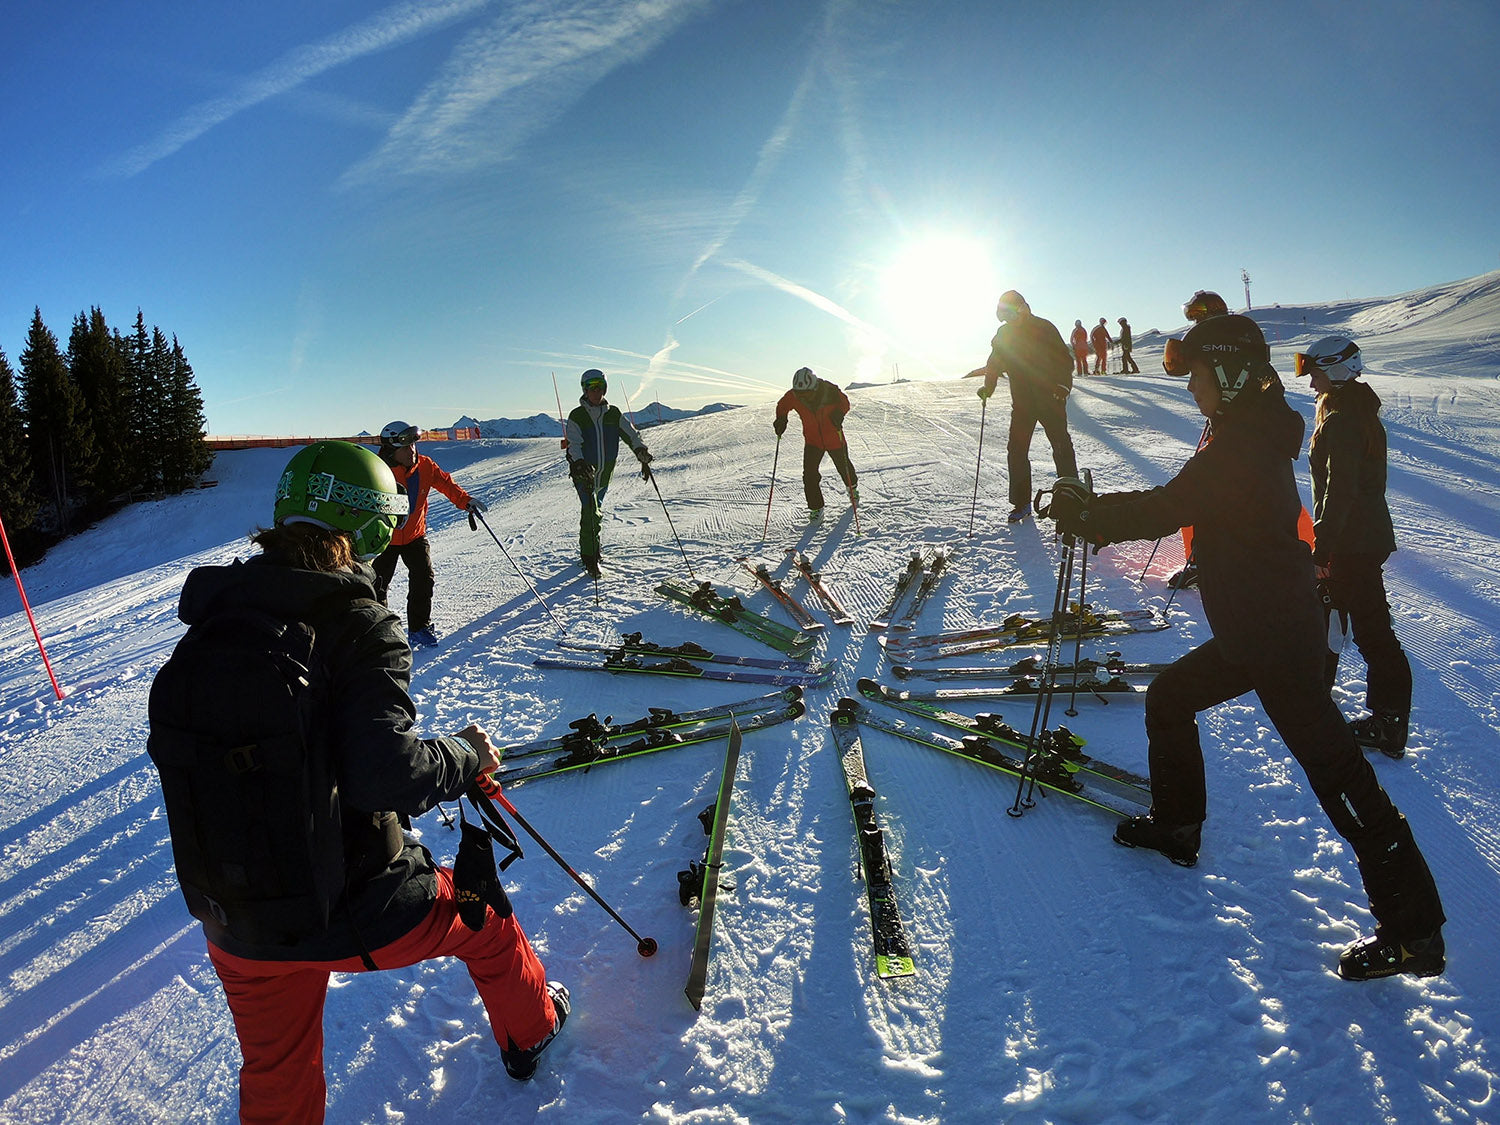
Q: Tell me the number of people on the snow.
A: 11